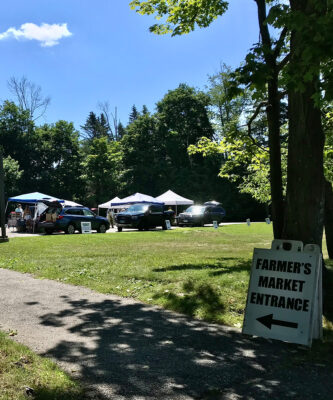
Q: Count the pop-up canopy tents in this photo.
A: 5